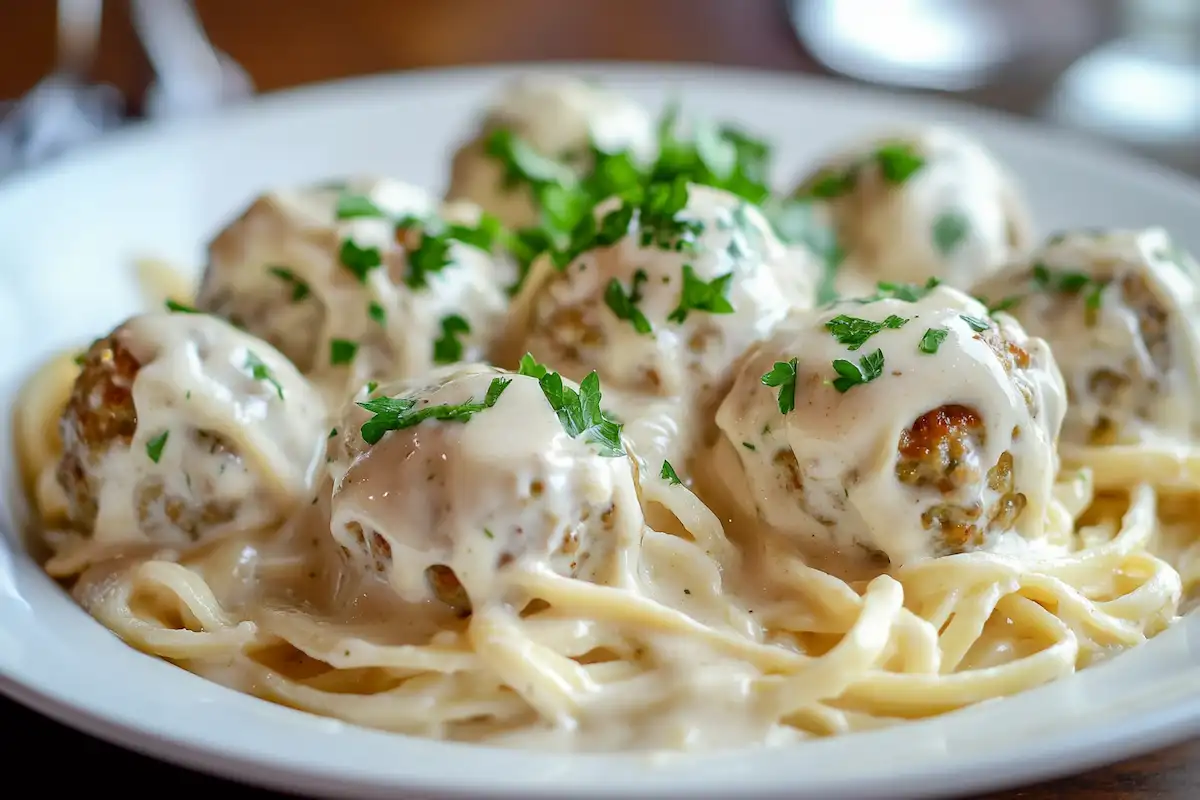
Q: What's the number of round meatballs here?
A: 8